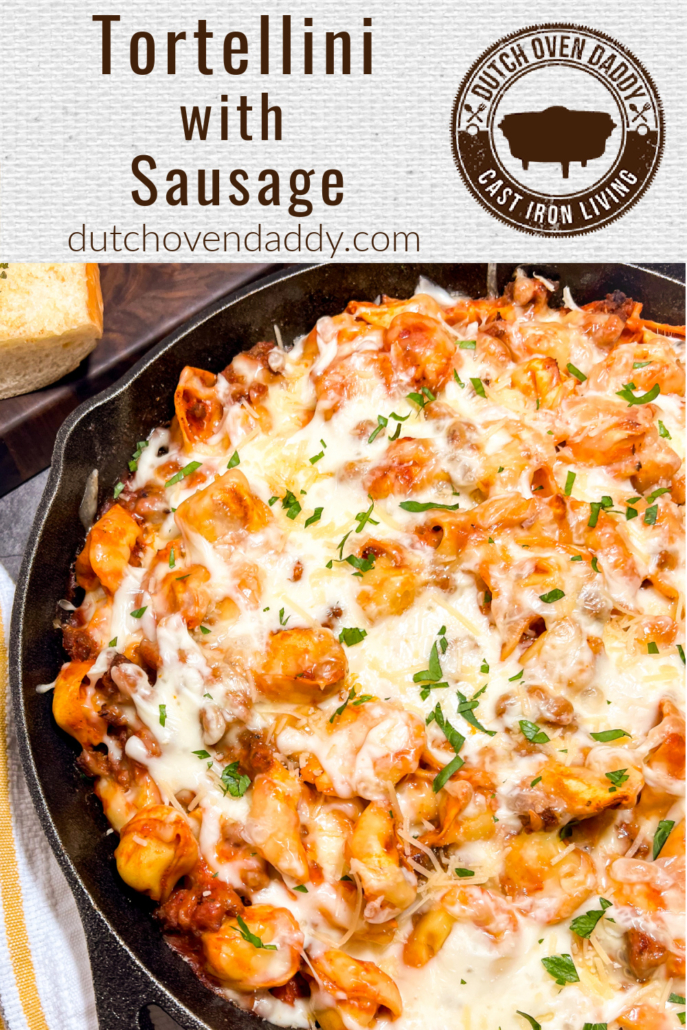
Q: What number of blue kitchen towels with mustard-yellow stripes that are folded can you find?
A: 0